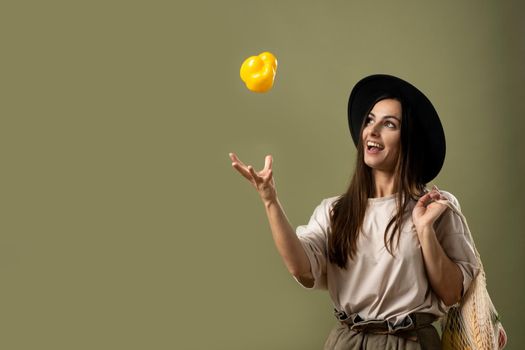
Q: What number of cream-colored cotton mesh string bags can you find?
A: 1